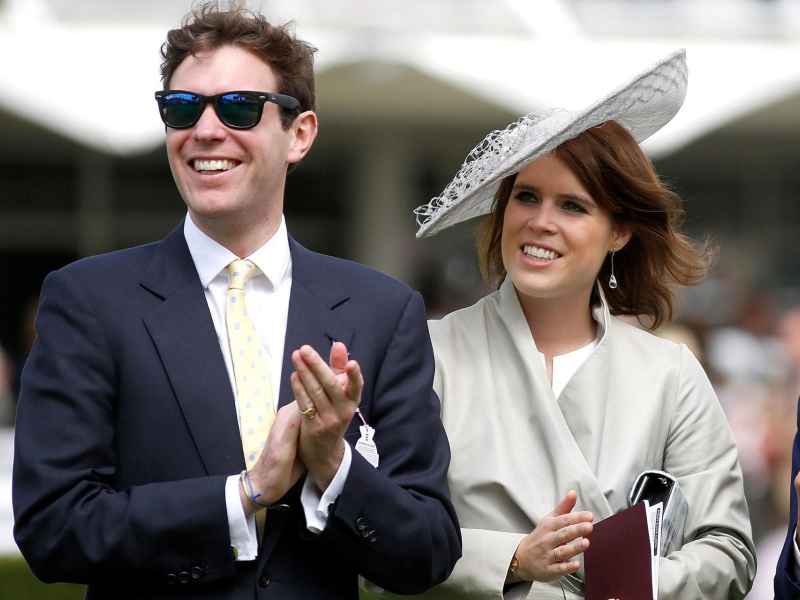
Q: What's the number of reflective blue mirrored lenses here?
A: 2